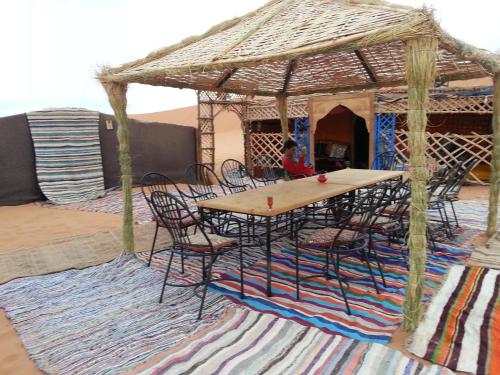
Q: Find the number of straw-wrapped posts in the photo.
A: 4